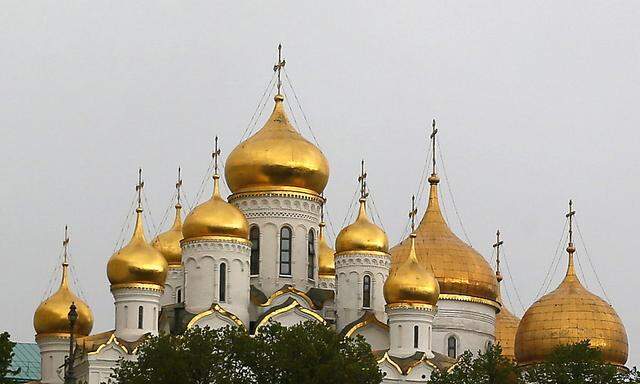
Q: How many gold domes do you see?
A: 11